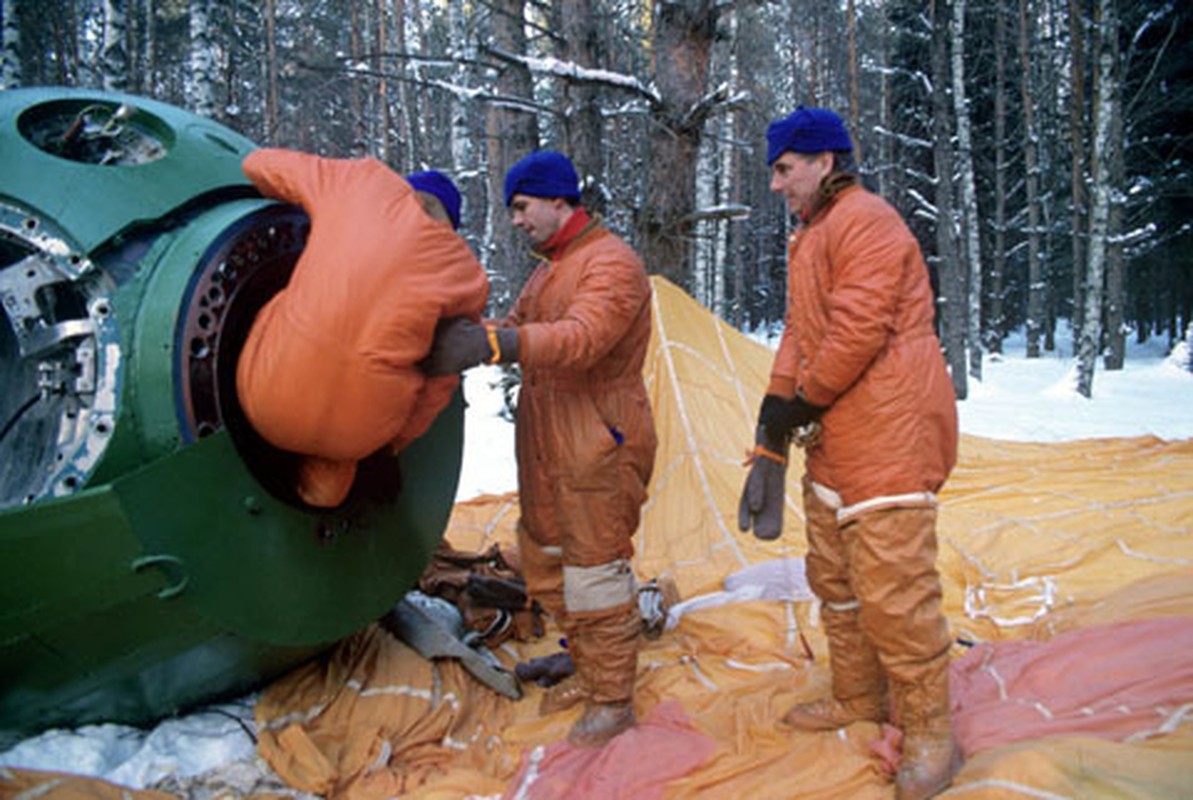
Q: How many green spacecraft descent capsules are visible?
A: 1